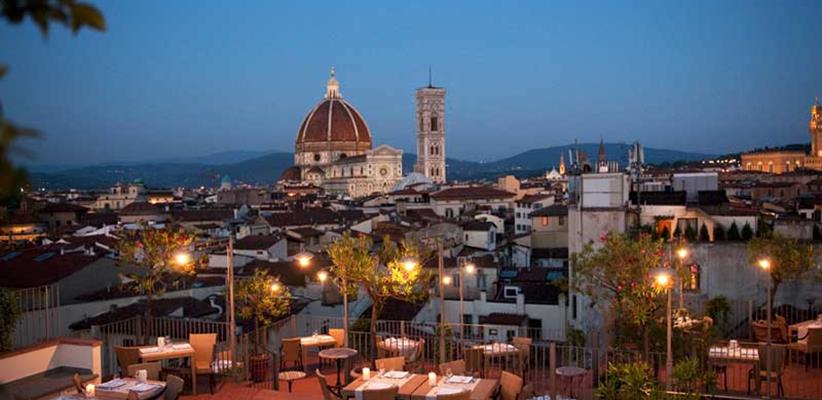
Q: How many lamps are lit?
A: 10